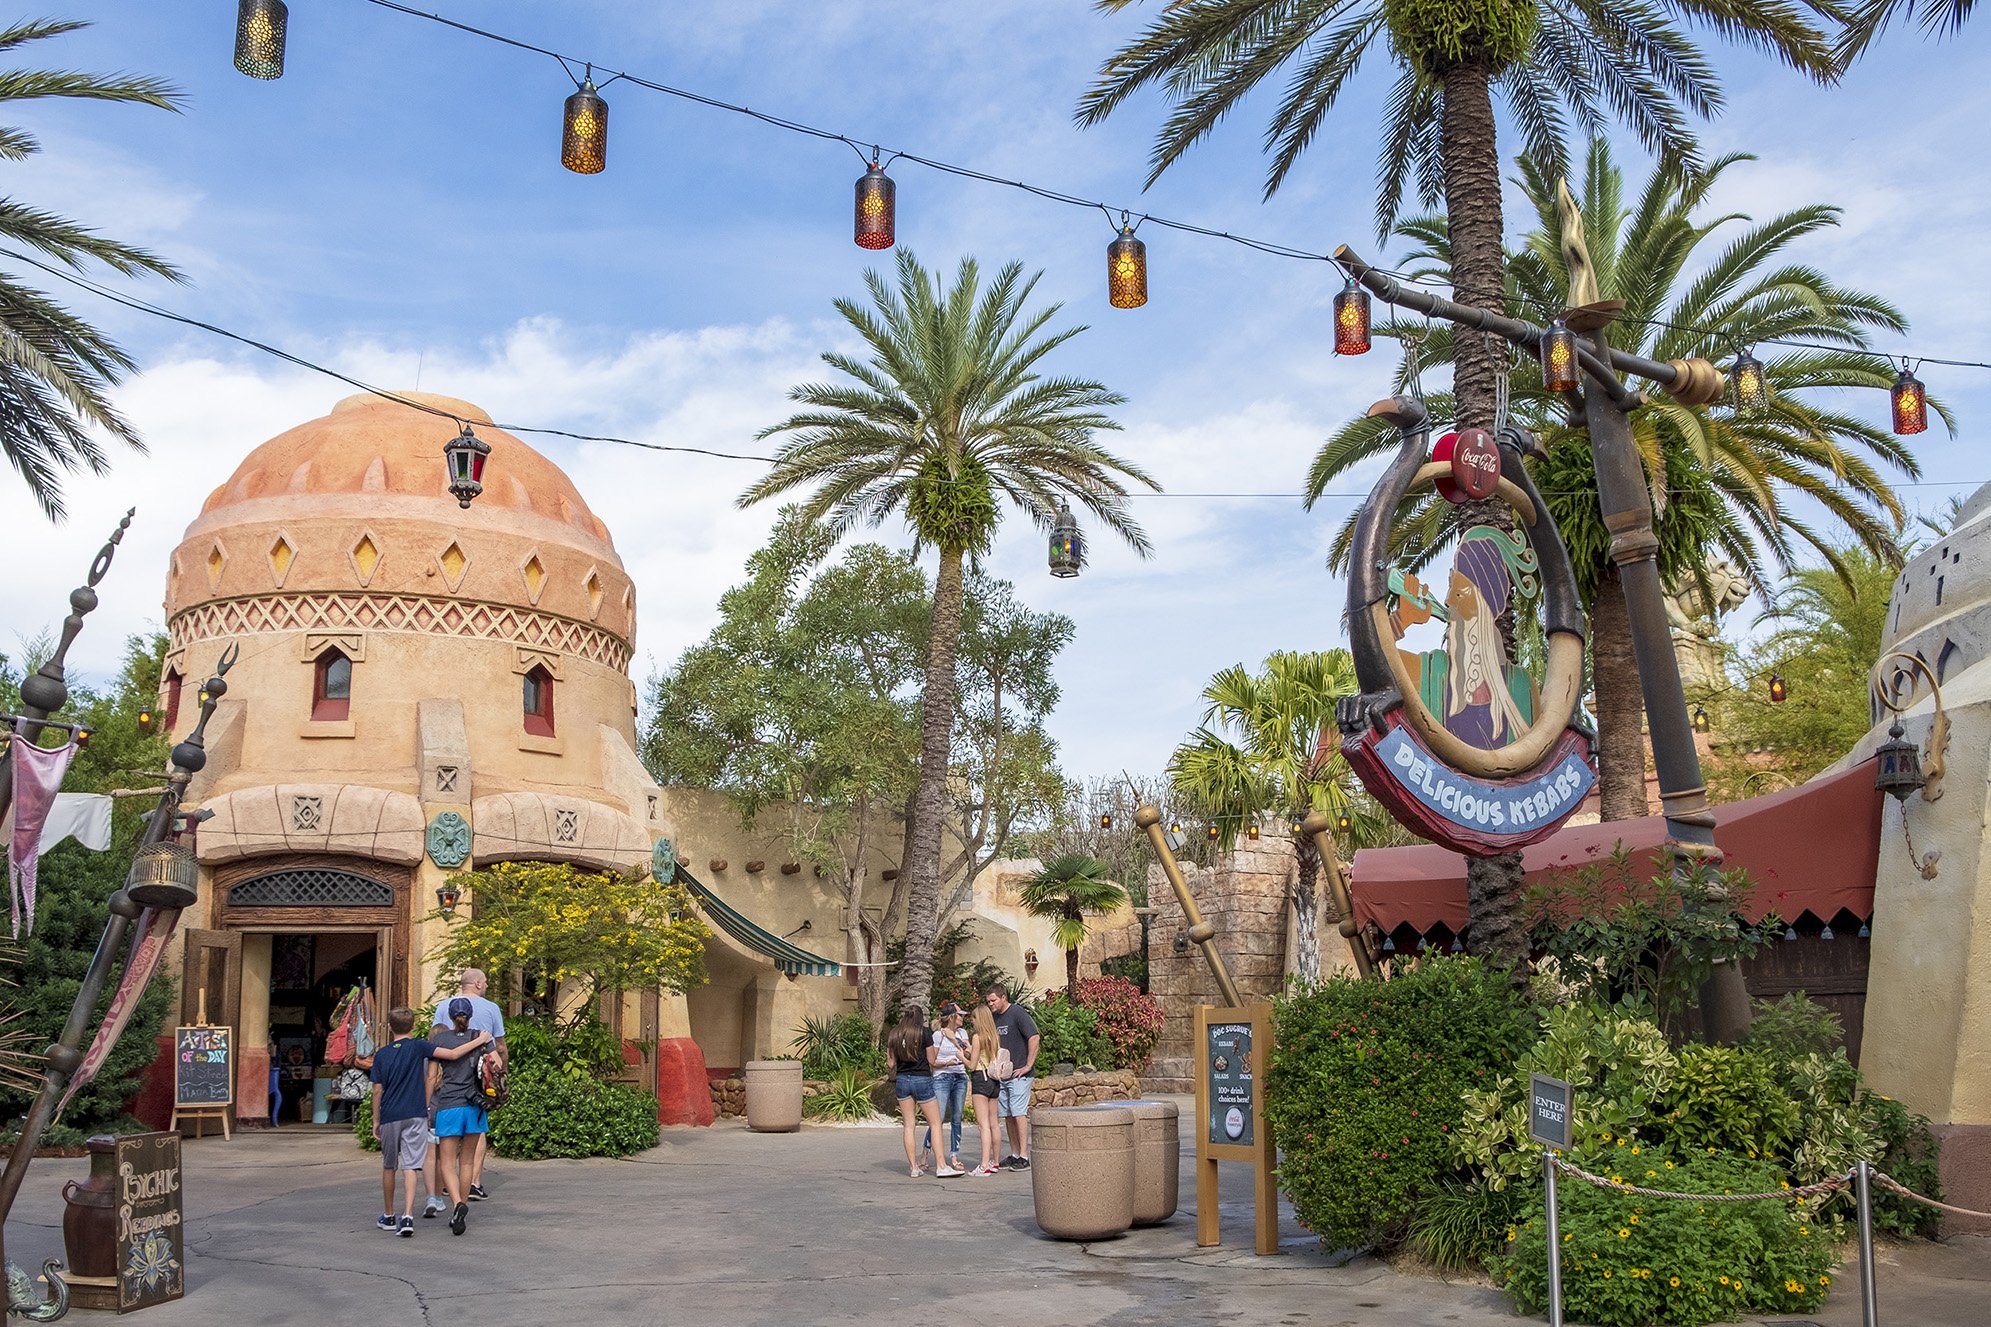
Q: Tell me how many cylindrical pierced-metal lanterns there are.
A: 8